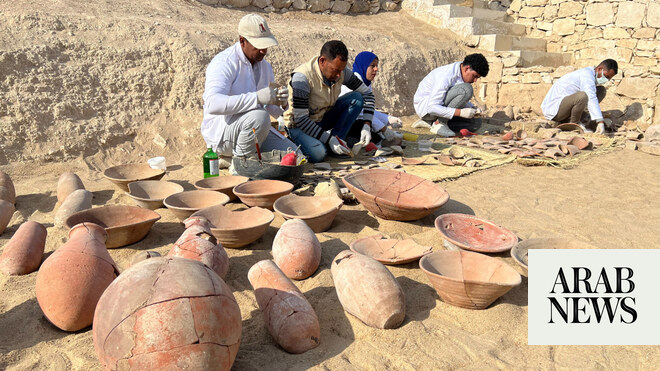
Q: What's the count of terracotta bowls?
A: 13